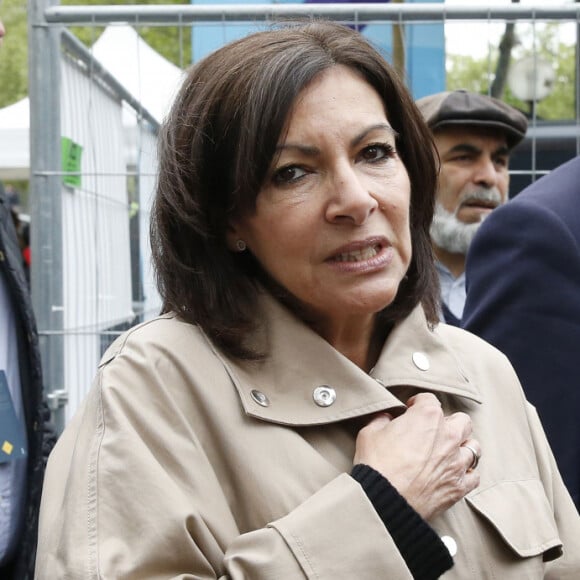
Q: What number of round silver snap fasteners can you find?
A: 4